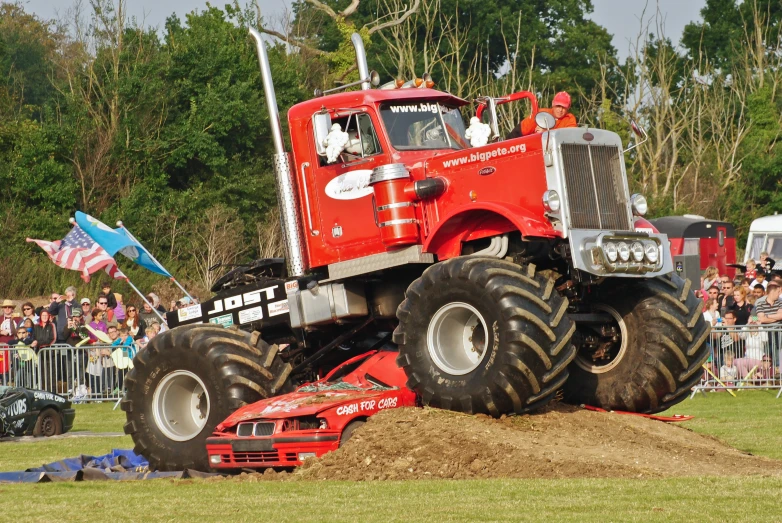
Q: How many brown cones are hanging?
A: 0